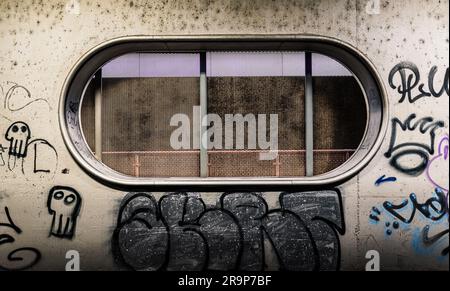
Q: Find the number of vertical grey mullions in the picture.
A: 3